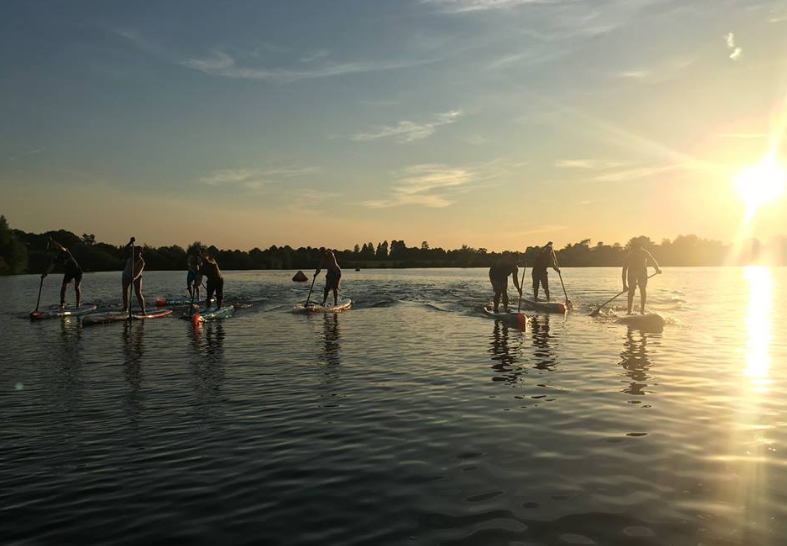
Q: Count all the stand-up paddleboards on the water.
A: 8